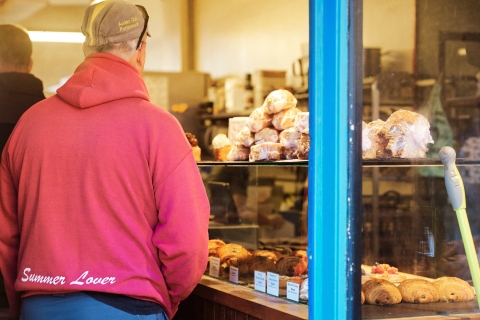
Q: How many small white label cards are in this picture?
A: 5